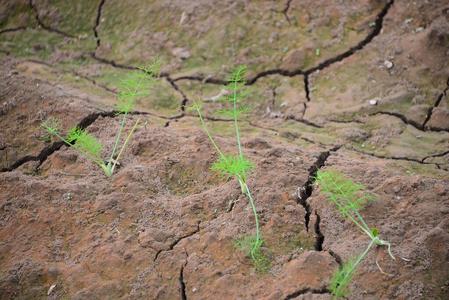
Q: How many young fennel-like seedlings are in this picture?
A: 3